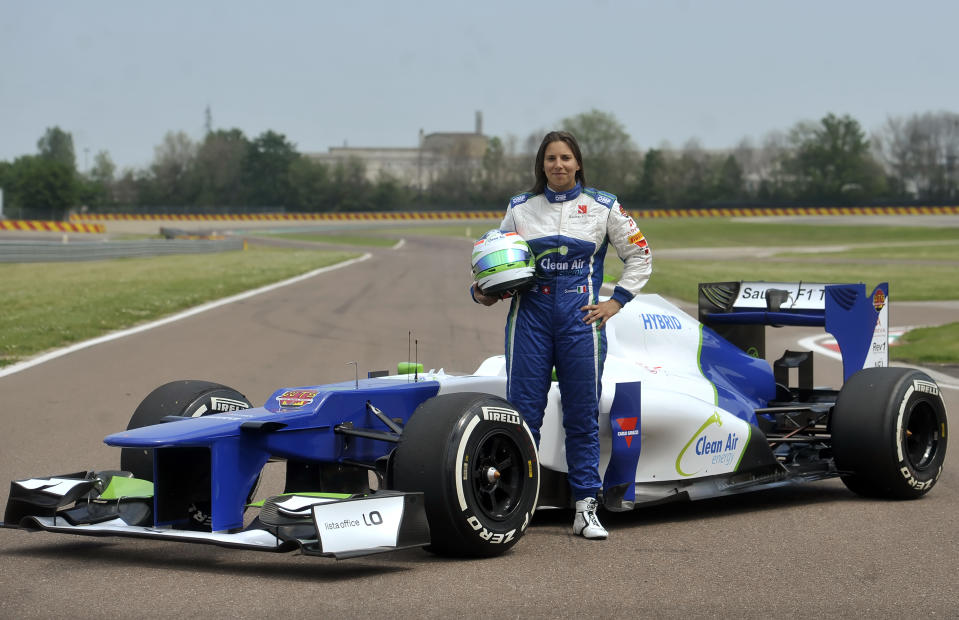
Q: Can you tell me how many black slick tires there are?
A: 3